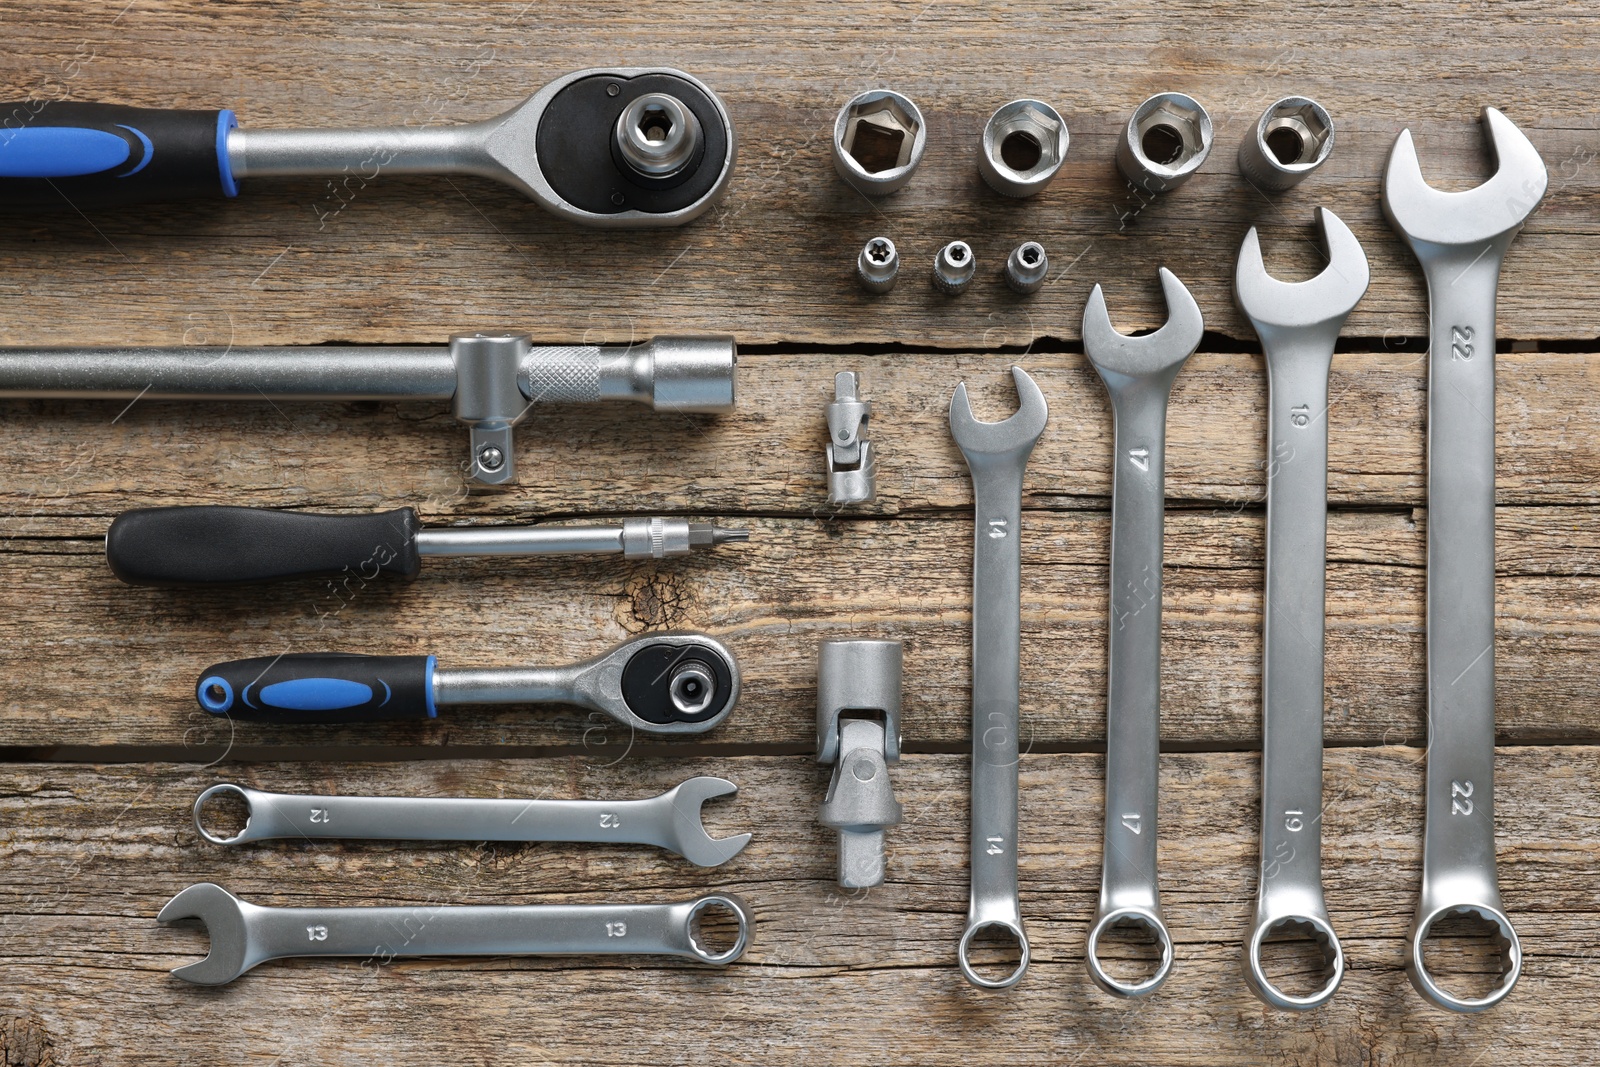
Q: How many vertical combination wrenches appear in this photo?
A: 4